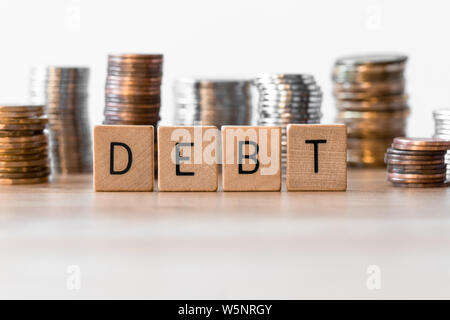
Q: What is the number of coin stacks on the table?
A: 8